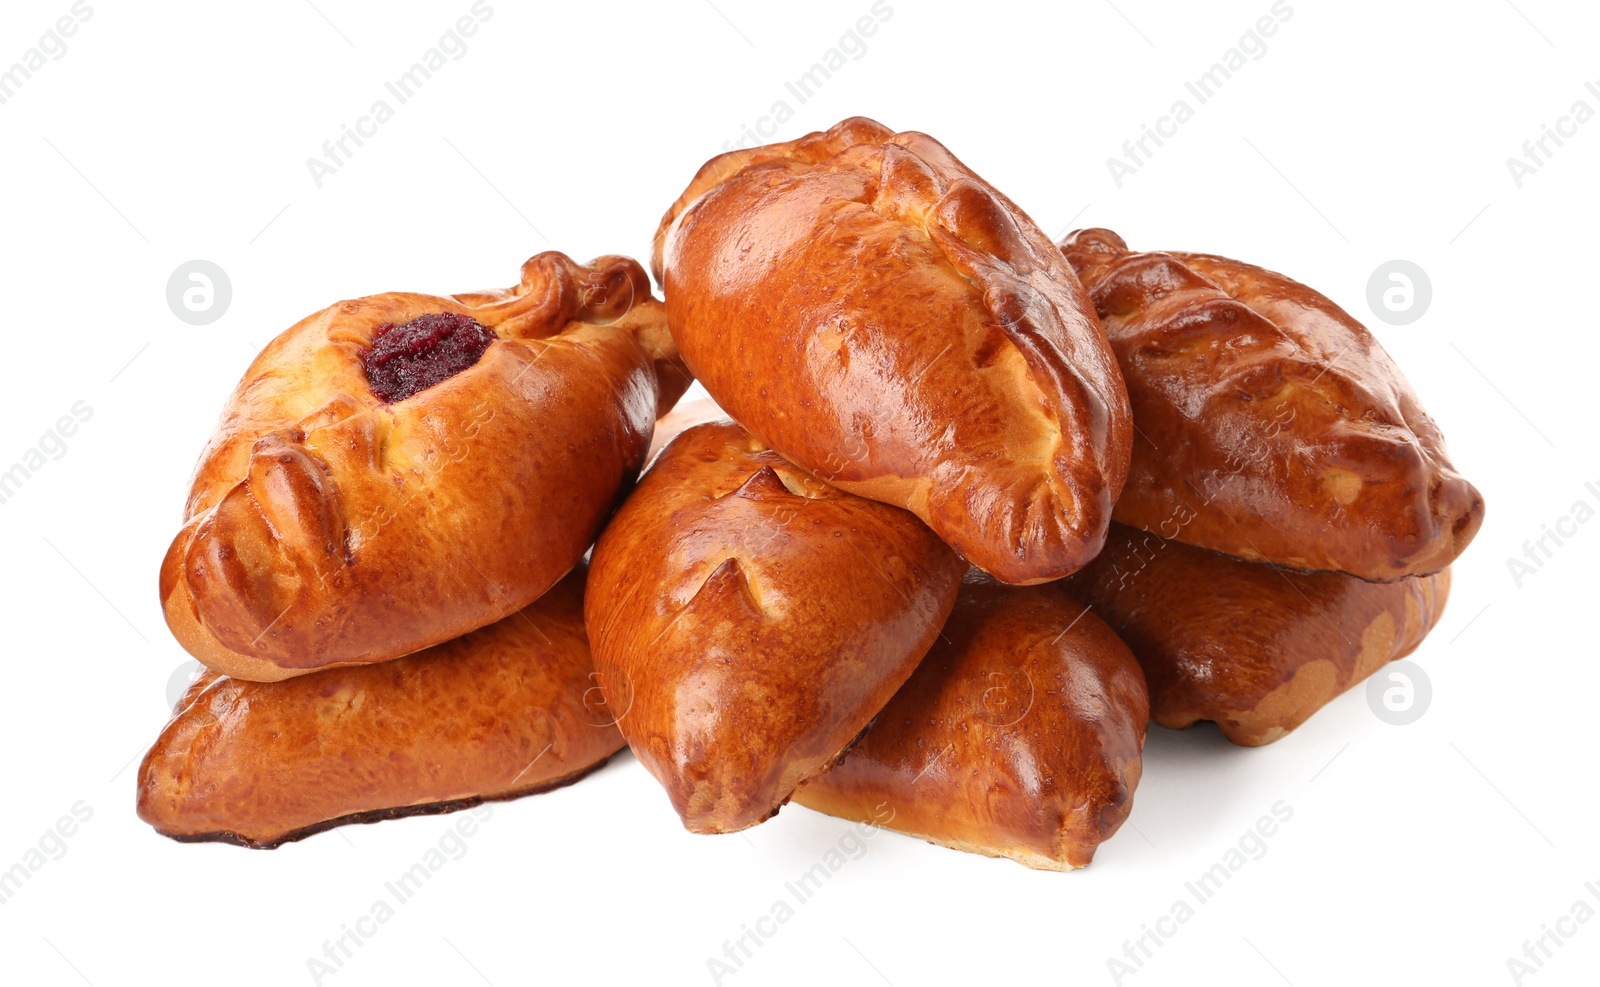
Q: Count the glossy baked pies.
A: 7